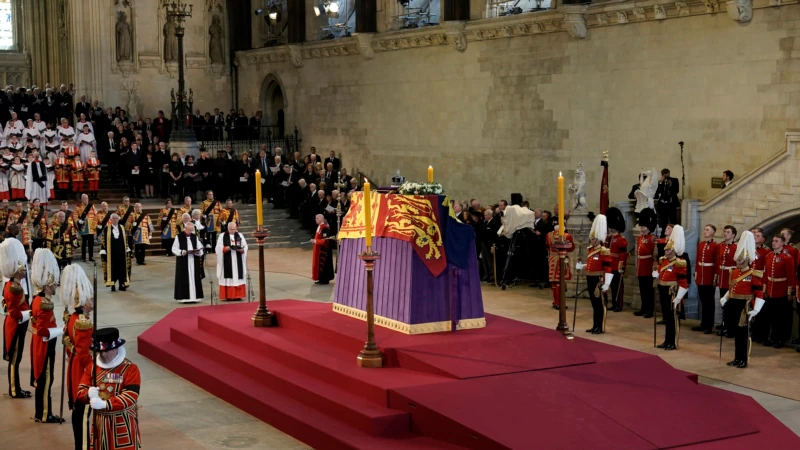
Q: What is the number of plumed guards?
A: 6